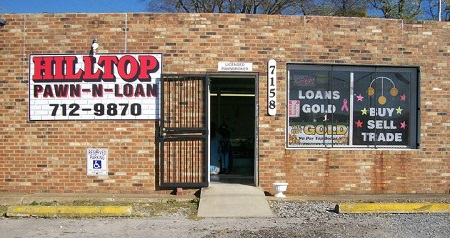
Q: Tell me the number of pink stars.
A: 2